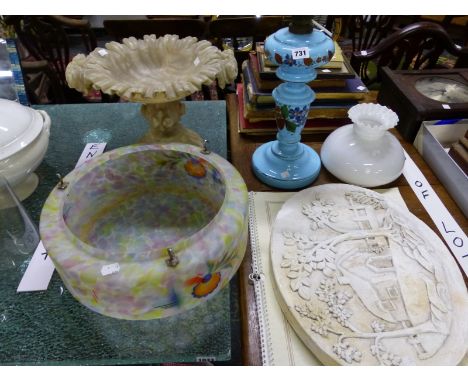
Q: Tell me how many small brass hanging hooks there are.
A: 3